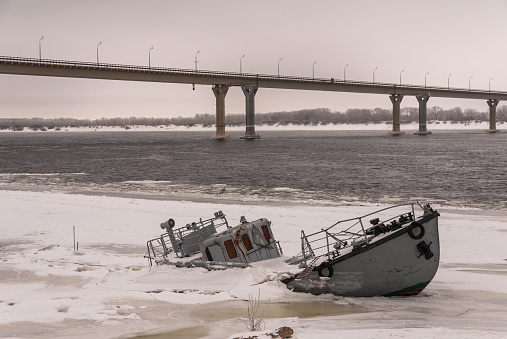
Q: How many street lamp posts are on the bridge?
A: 14